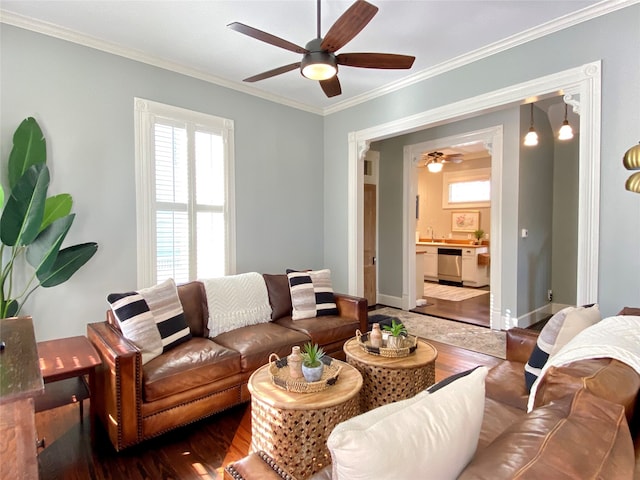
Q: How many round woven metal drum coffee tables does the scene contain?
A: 2